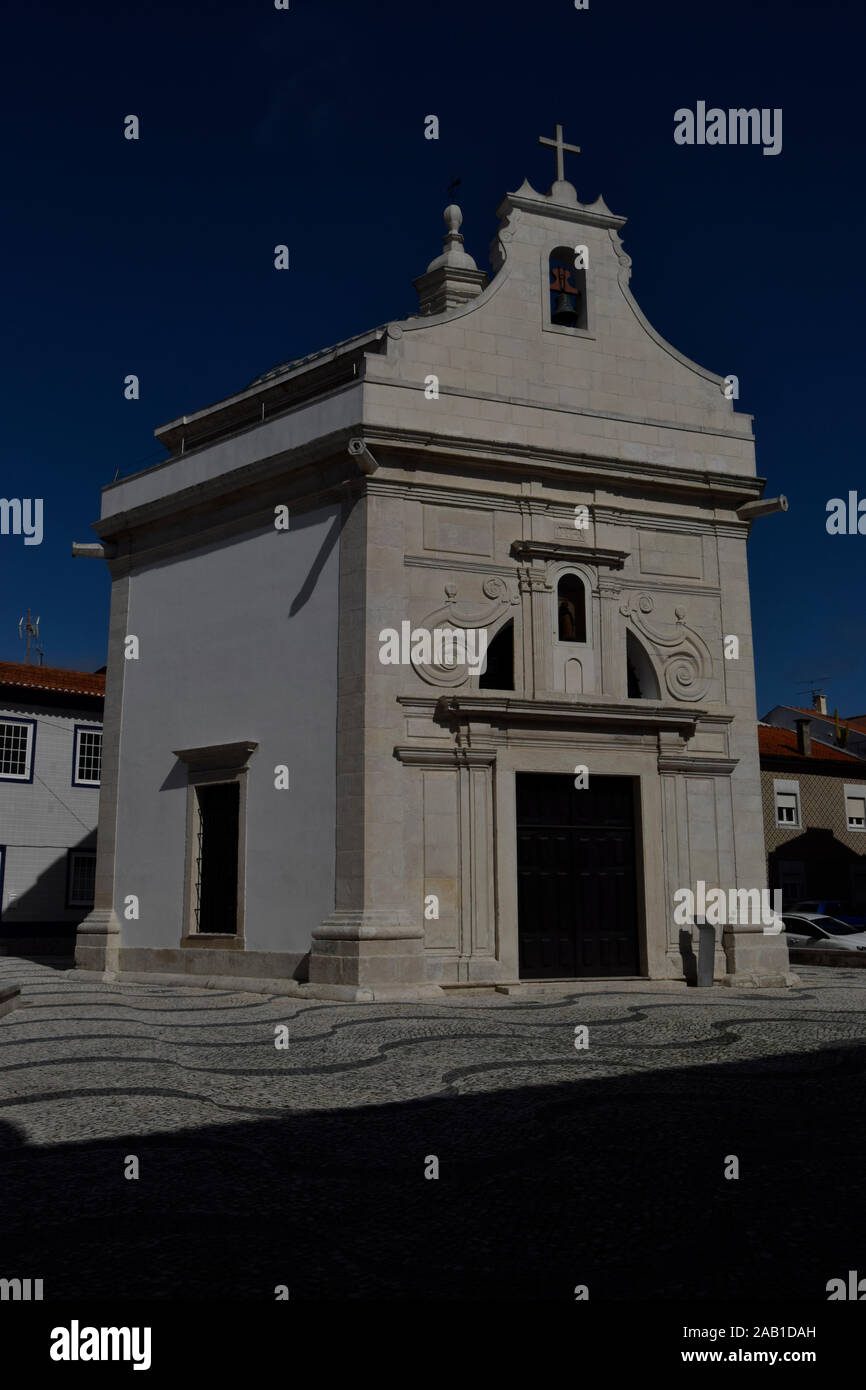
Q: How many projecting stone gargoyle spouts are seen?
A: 3